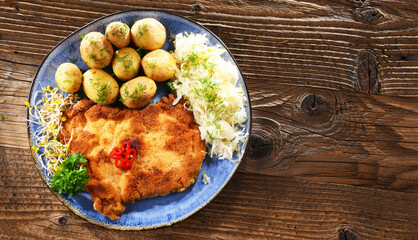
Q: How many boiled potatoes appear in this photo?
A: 8